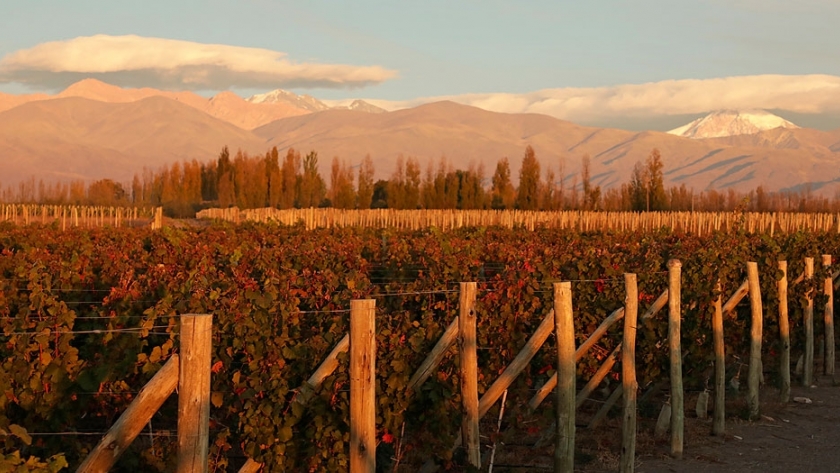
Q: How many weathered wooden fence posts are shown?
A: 11